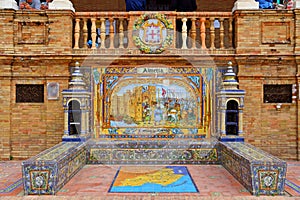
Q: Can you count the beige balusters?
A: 12